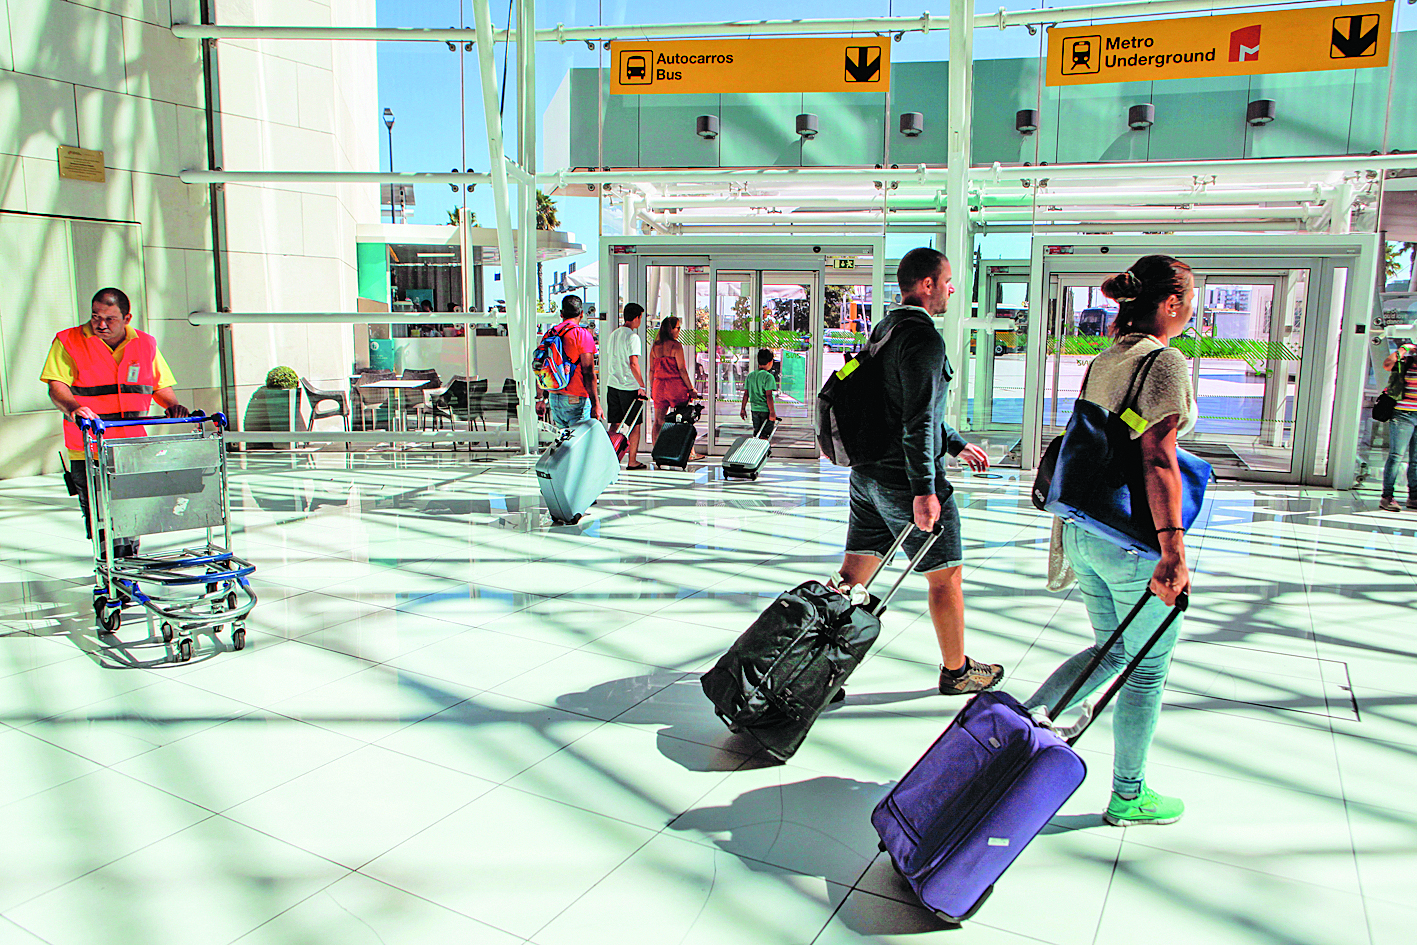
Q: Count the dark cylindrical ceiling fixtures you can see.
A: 6